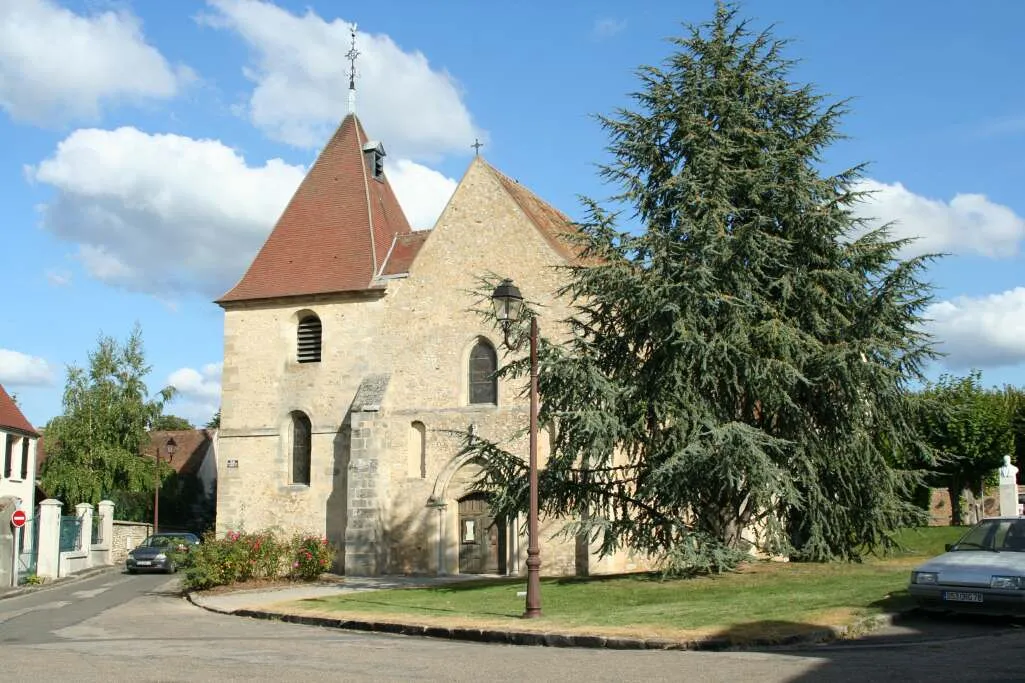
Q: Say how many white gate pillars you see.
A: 3